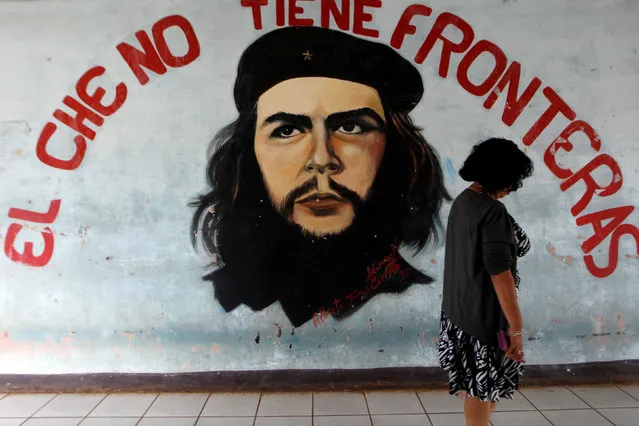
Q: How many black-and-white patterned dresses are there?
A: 1